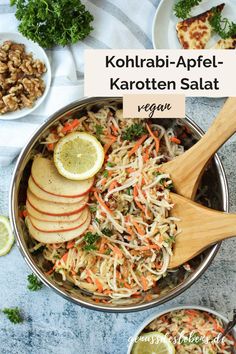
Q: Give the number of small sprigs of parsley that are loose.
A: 2